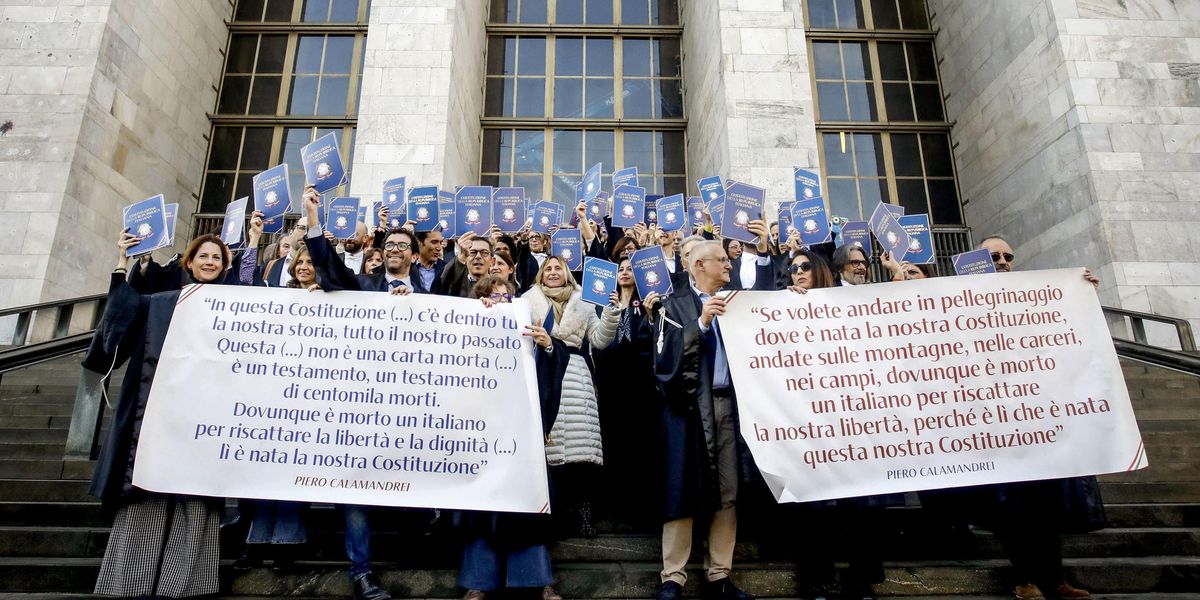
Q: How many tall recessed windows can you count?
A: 3